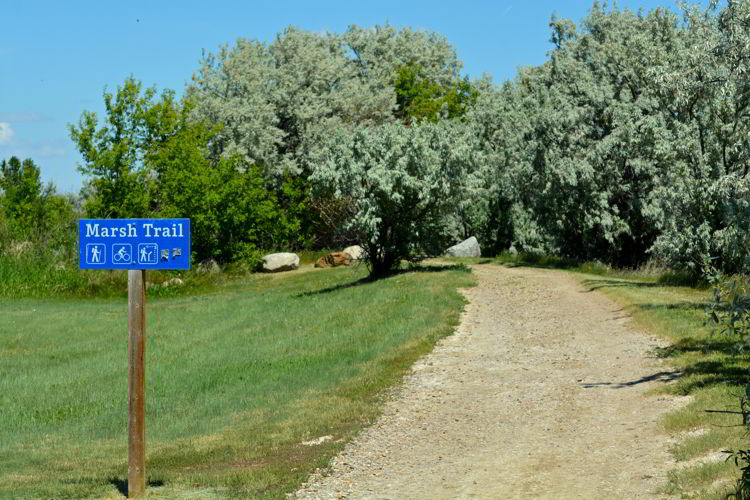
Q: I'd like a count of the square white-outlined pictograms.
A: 3